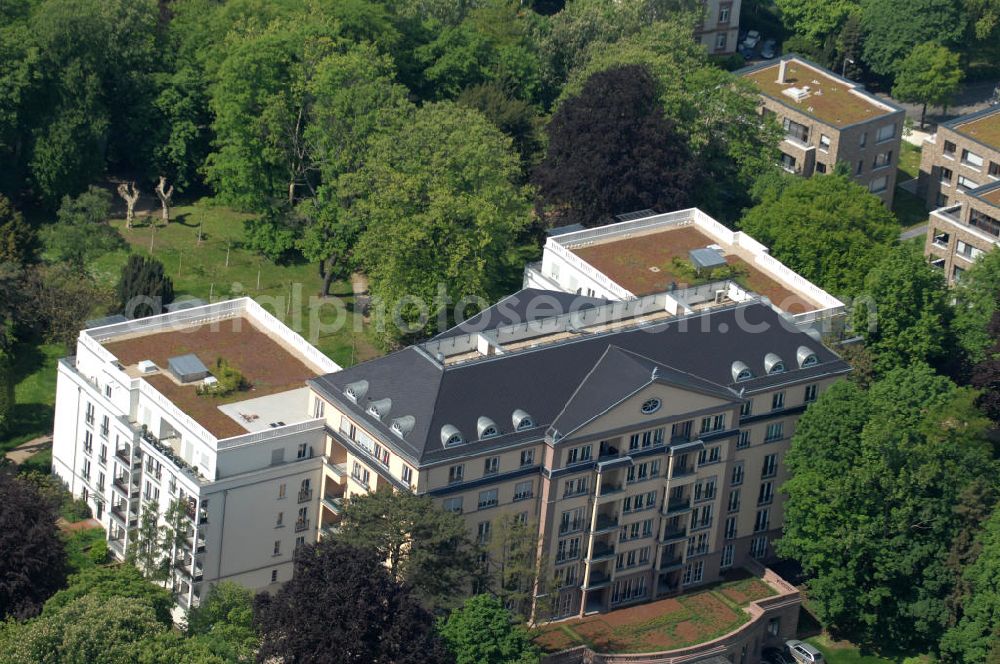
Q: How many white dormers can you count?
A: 9